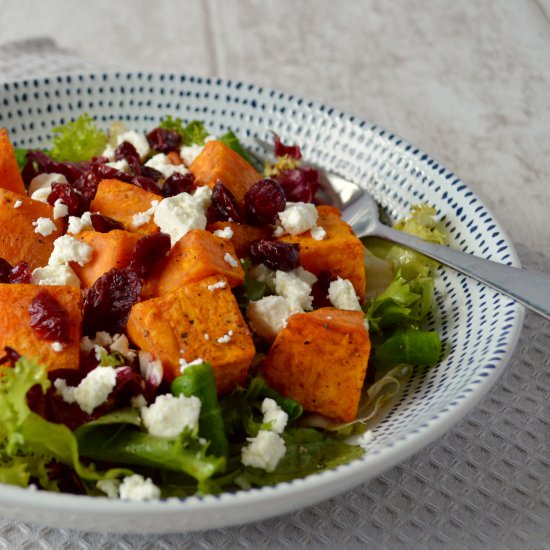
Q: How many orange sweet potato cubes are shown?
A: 11